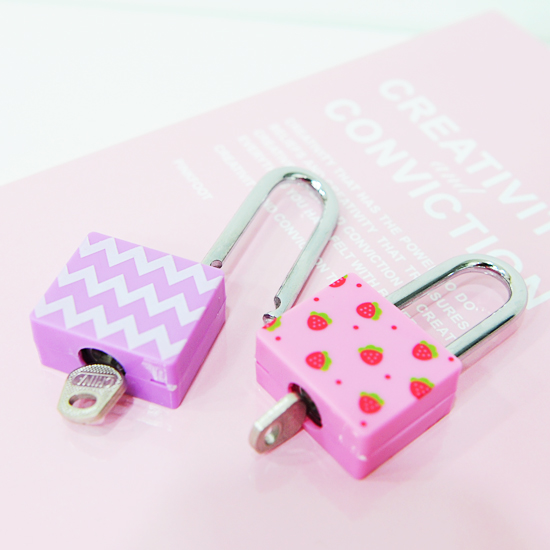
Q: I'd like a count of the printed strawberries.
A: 9